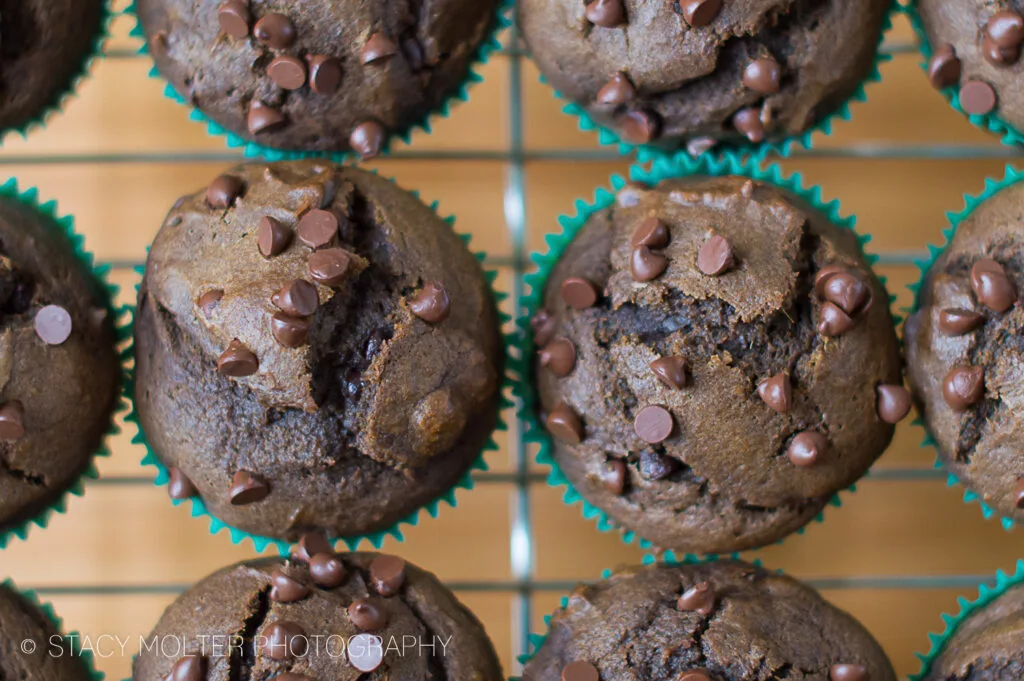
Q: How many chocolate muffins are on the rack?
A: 12